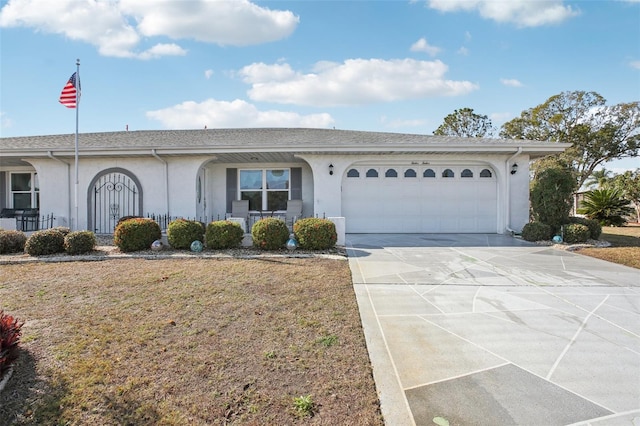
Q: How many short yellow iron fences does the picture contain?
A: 0